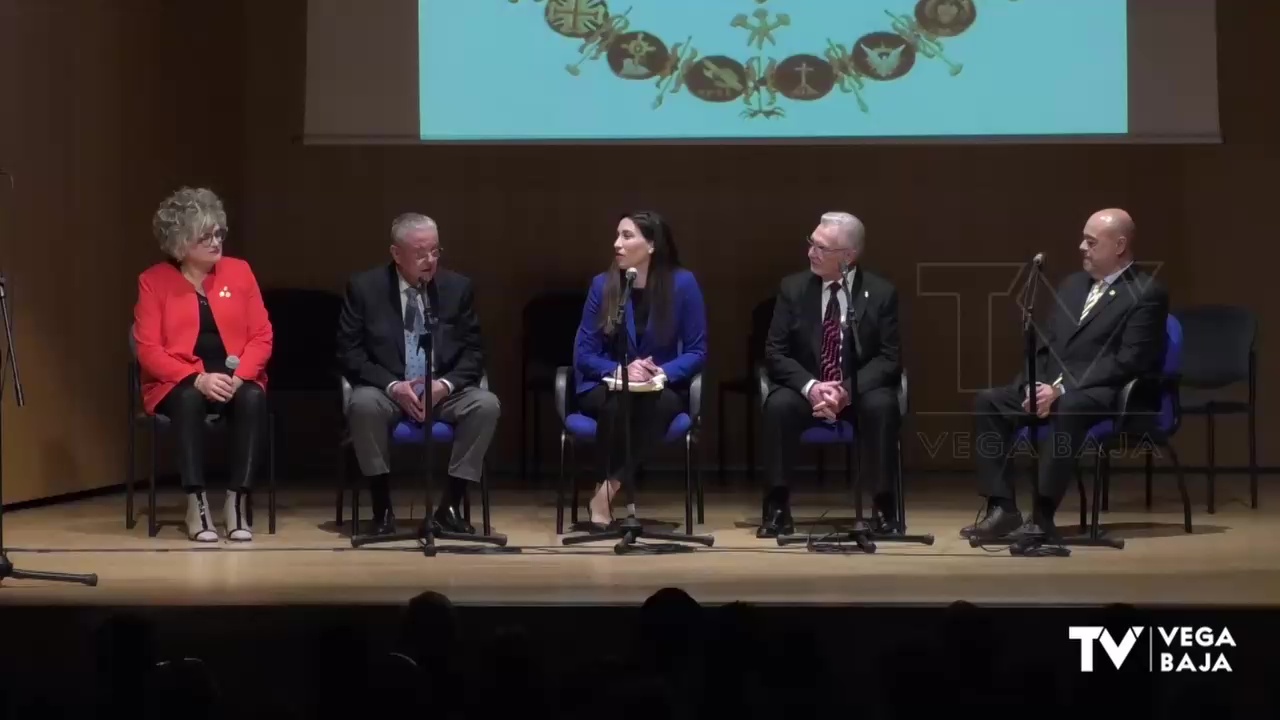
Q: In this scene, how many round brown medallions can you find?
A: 6